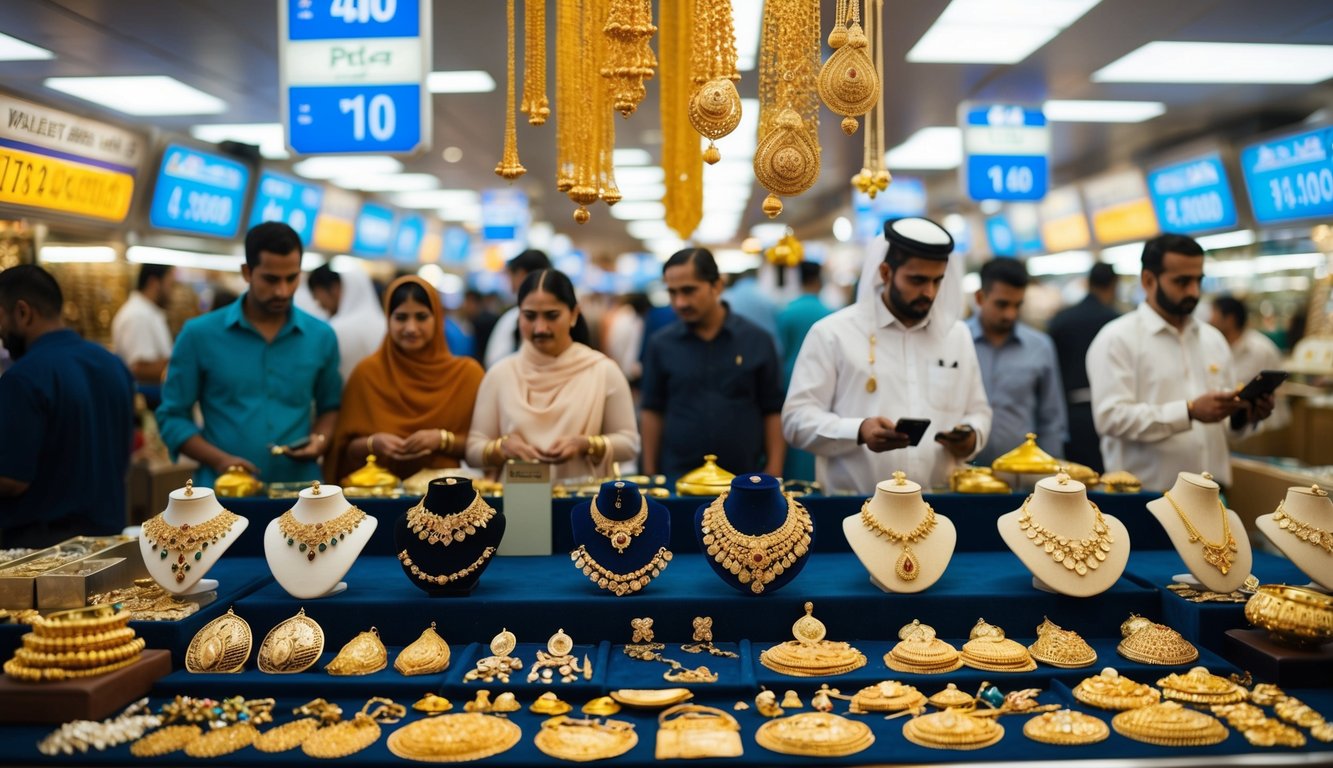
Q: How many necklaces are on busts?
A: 11